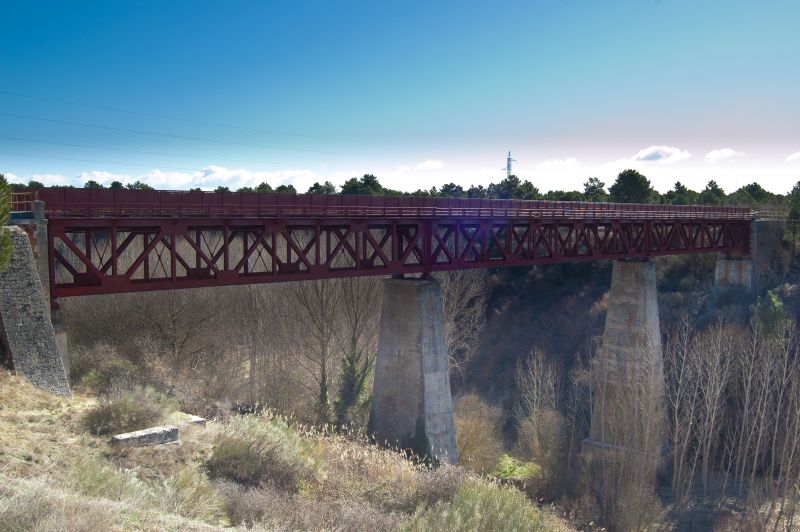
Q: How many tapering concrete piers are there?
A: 2